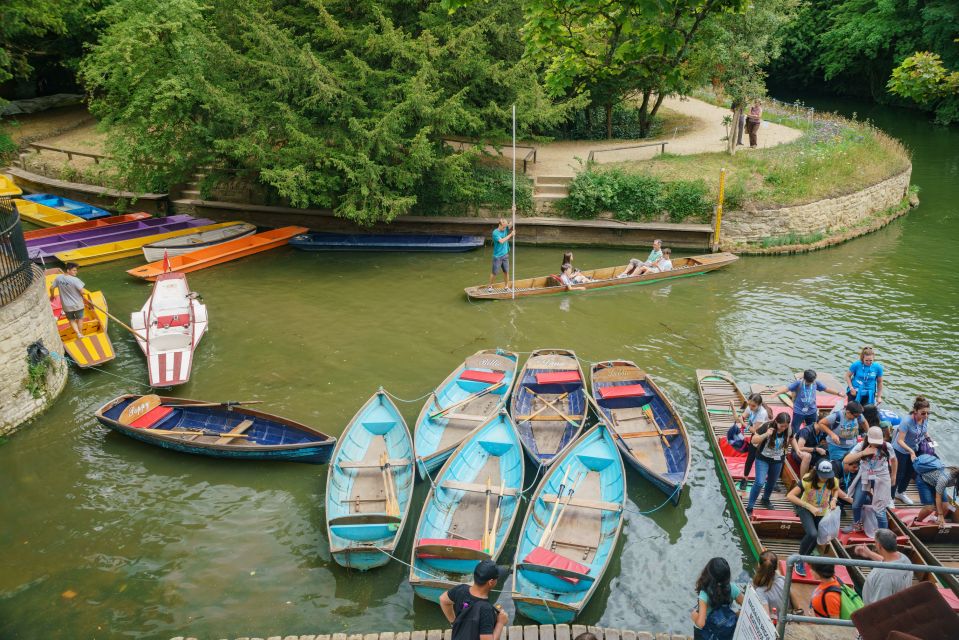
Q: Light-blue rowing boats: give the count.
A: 4